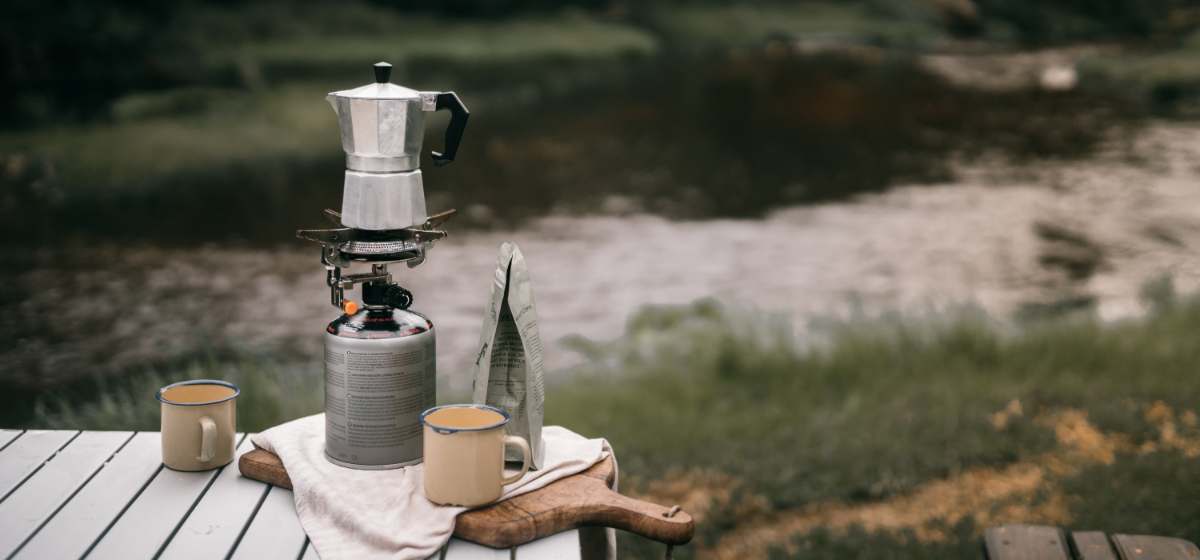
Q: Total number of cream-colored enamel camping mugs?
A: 2